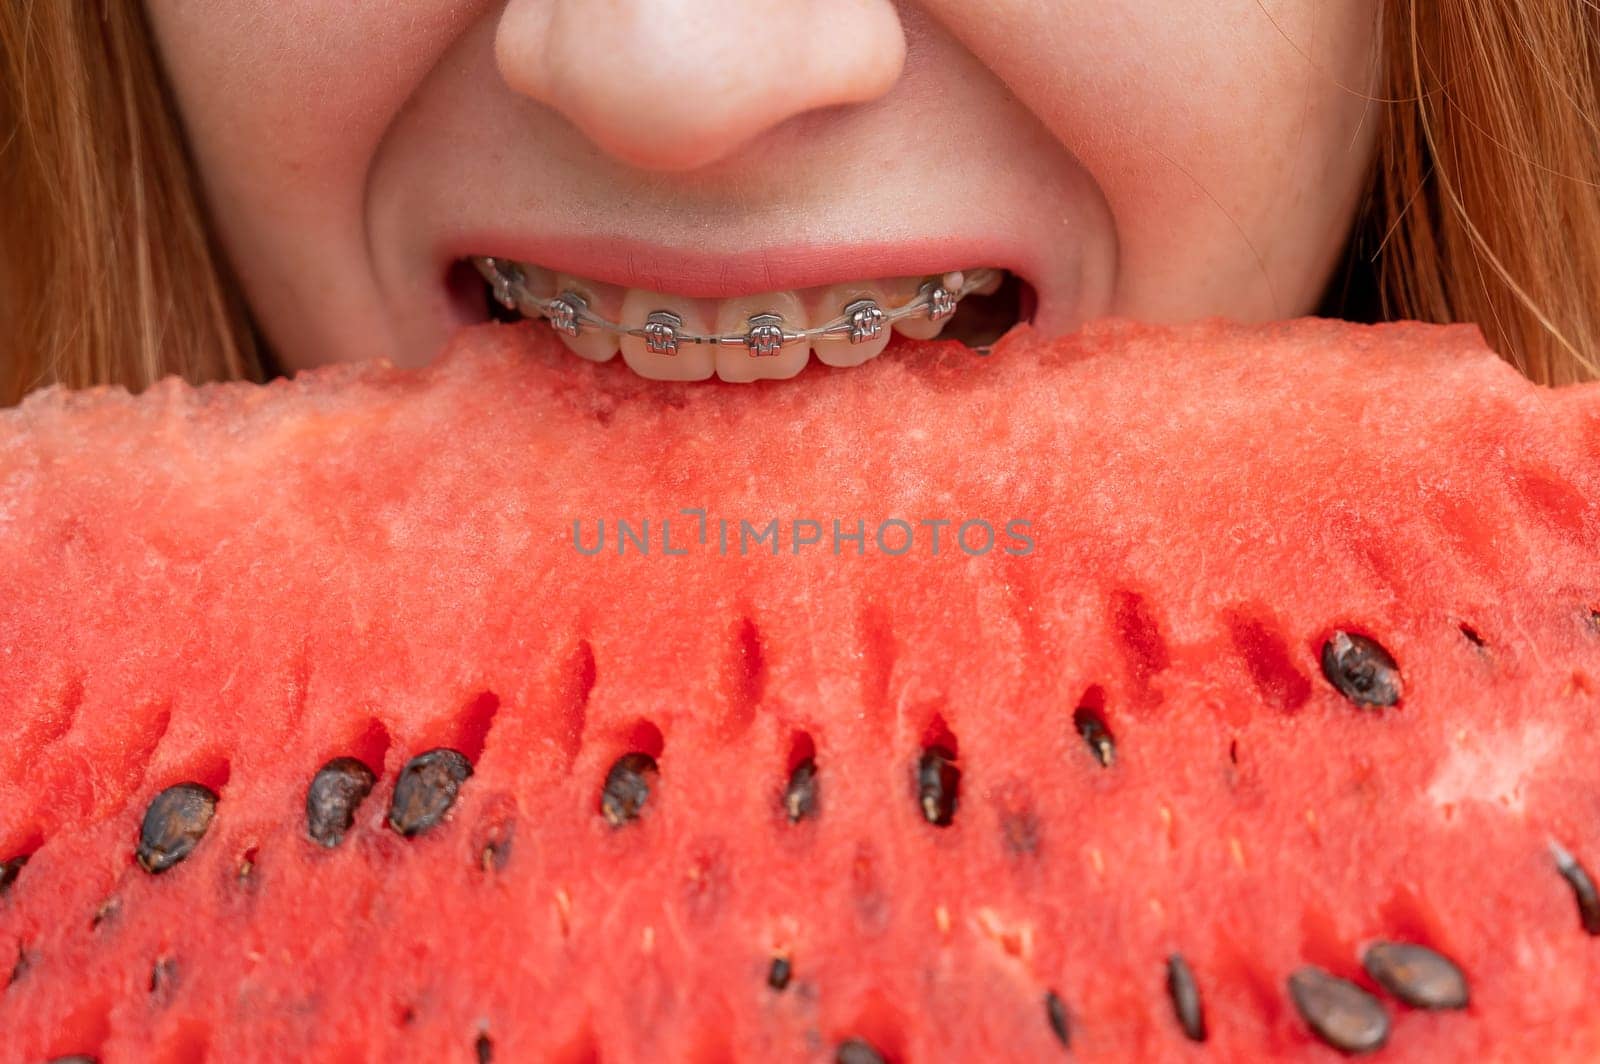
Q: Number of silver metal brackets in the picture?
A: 6